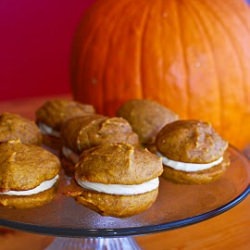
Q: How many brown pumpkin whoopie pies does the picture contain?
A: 7